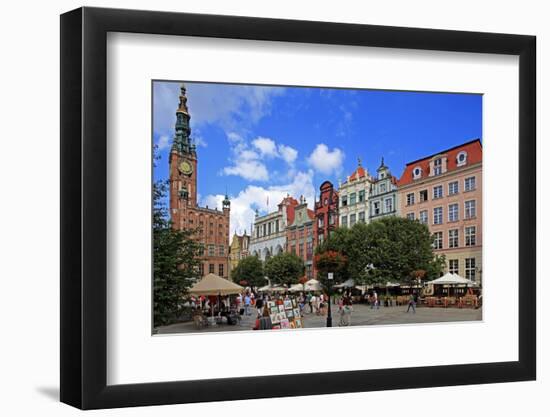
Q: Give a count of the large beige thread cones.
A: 0